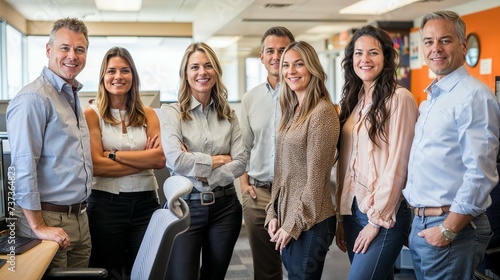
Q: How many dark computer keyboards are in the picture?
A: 1